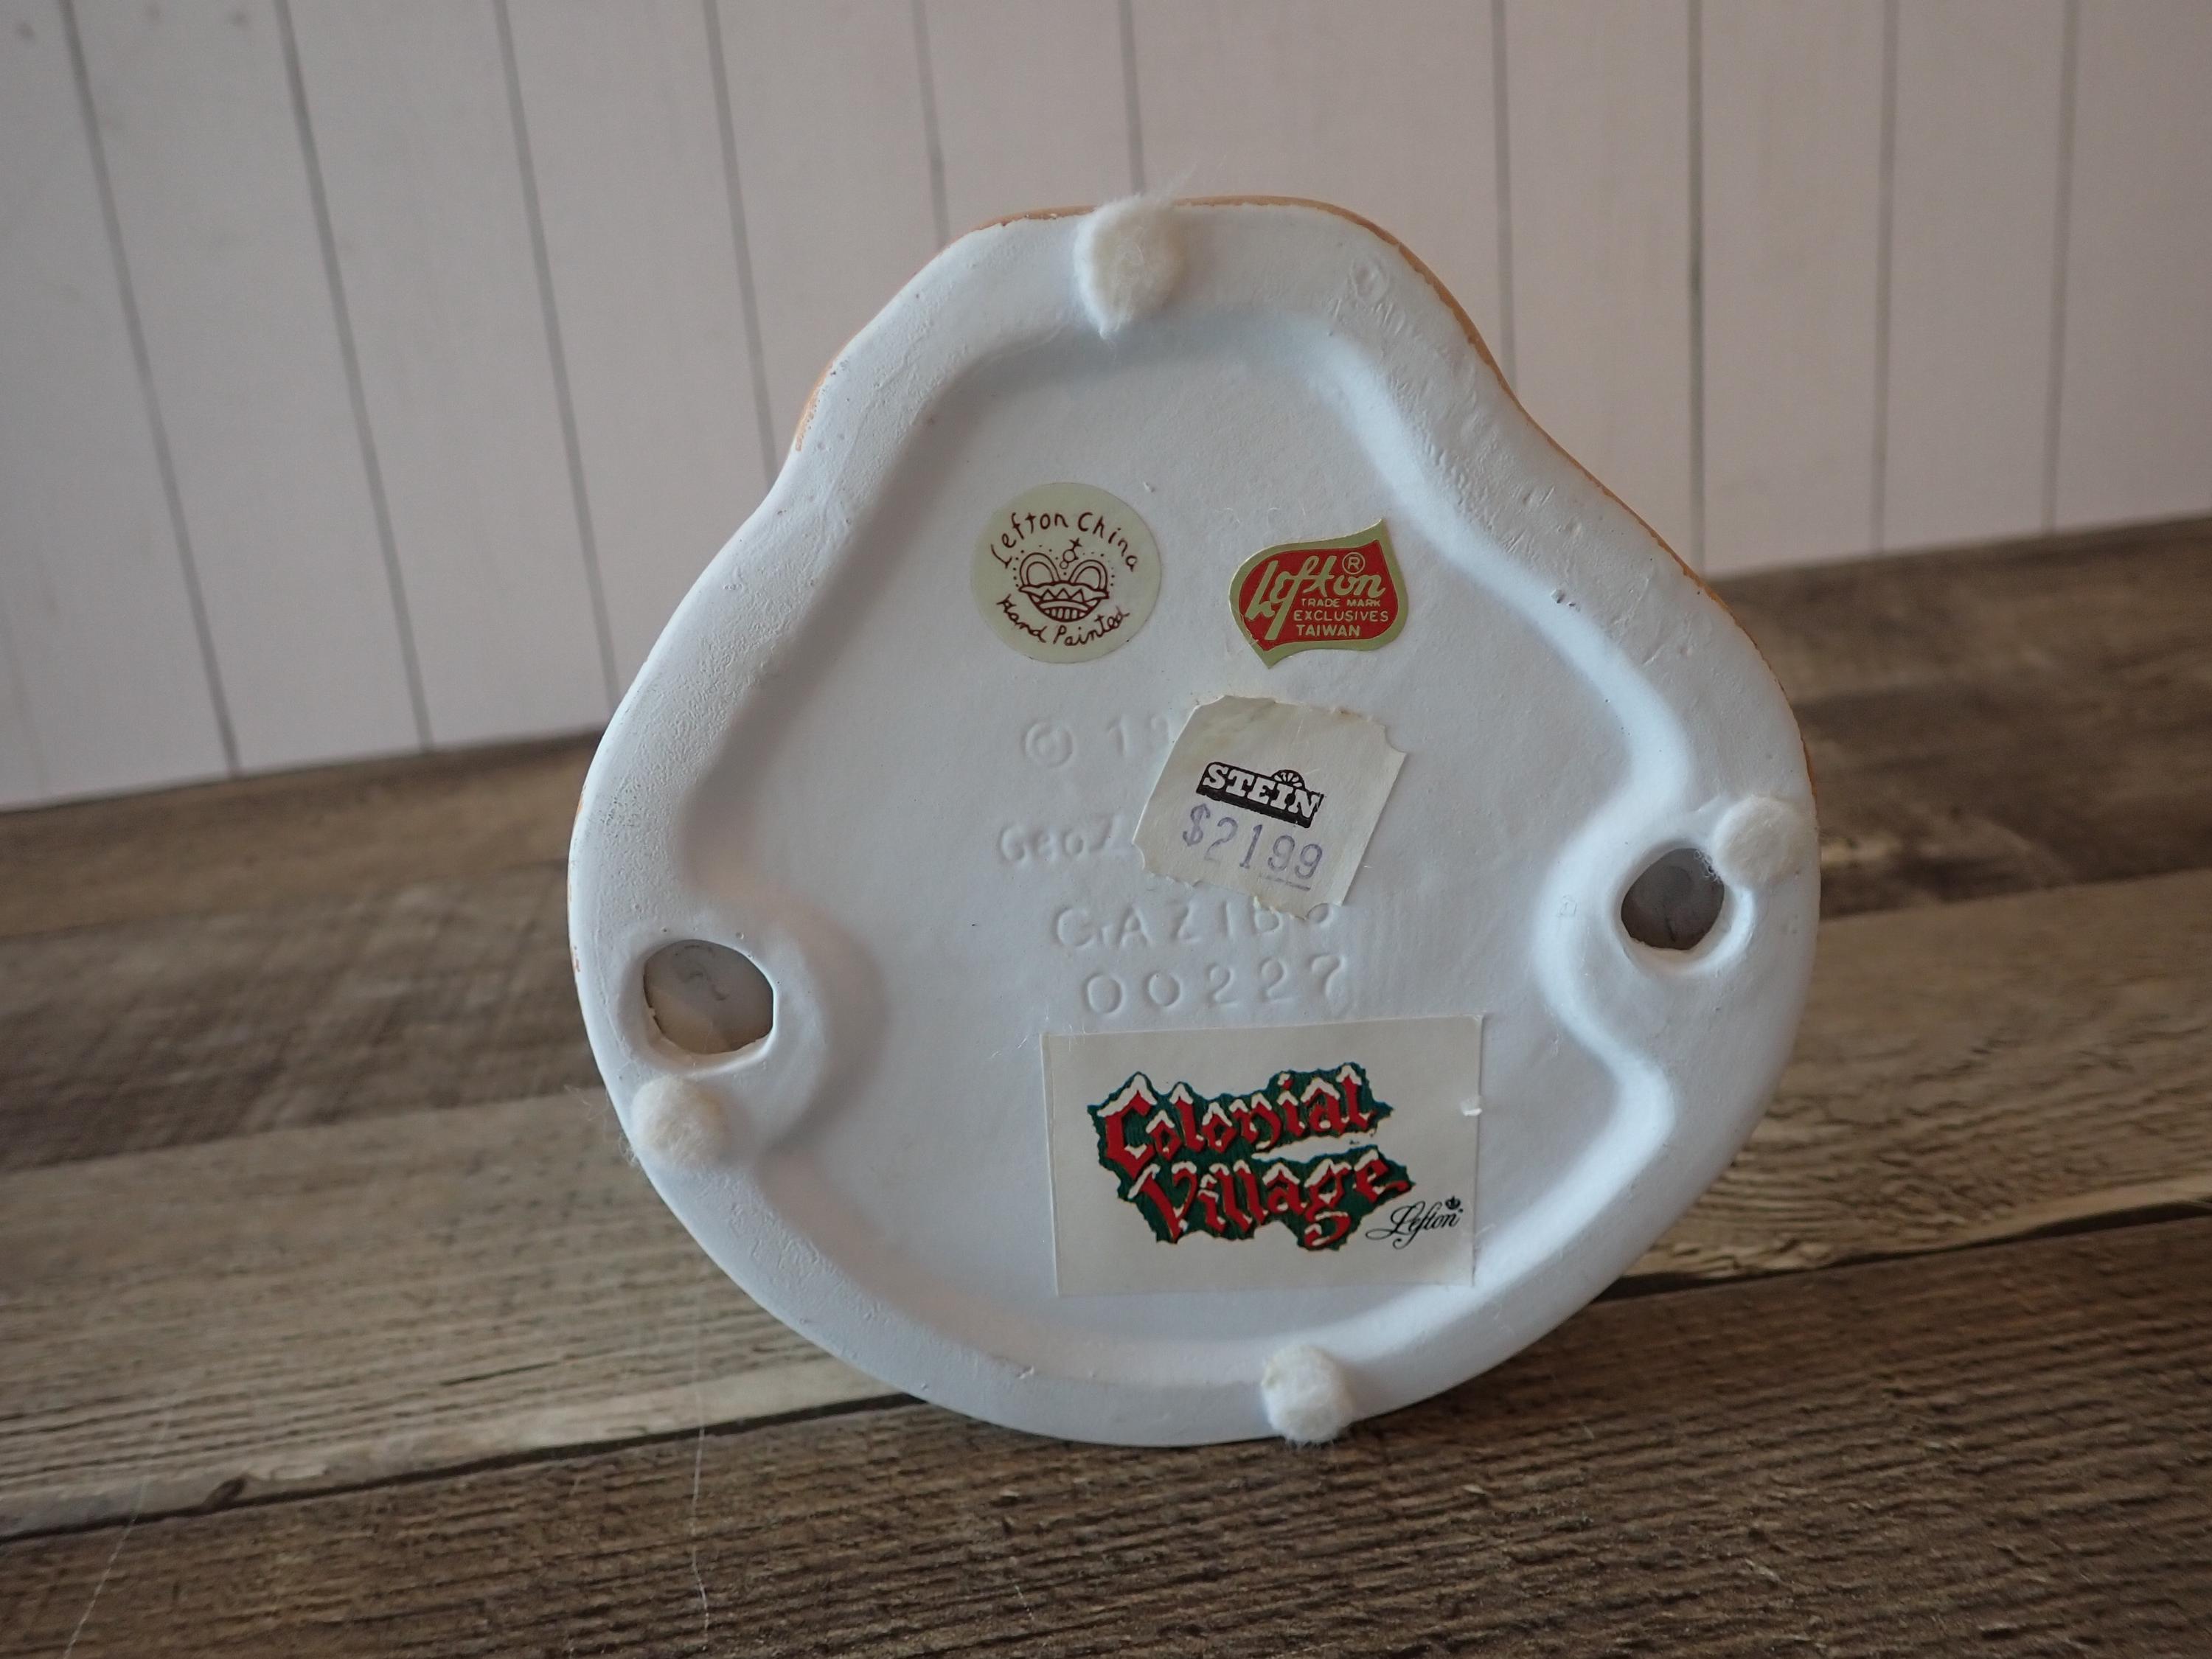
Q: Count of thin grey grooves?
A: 10